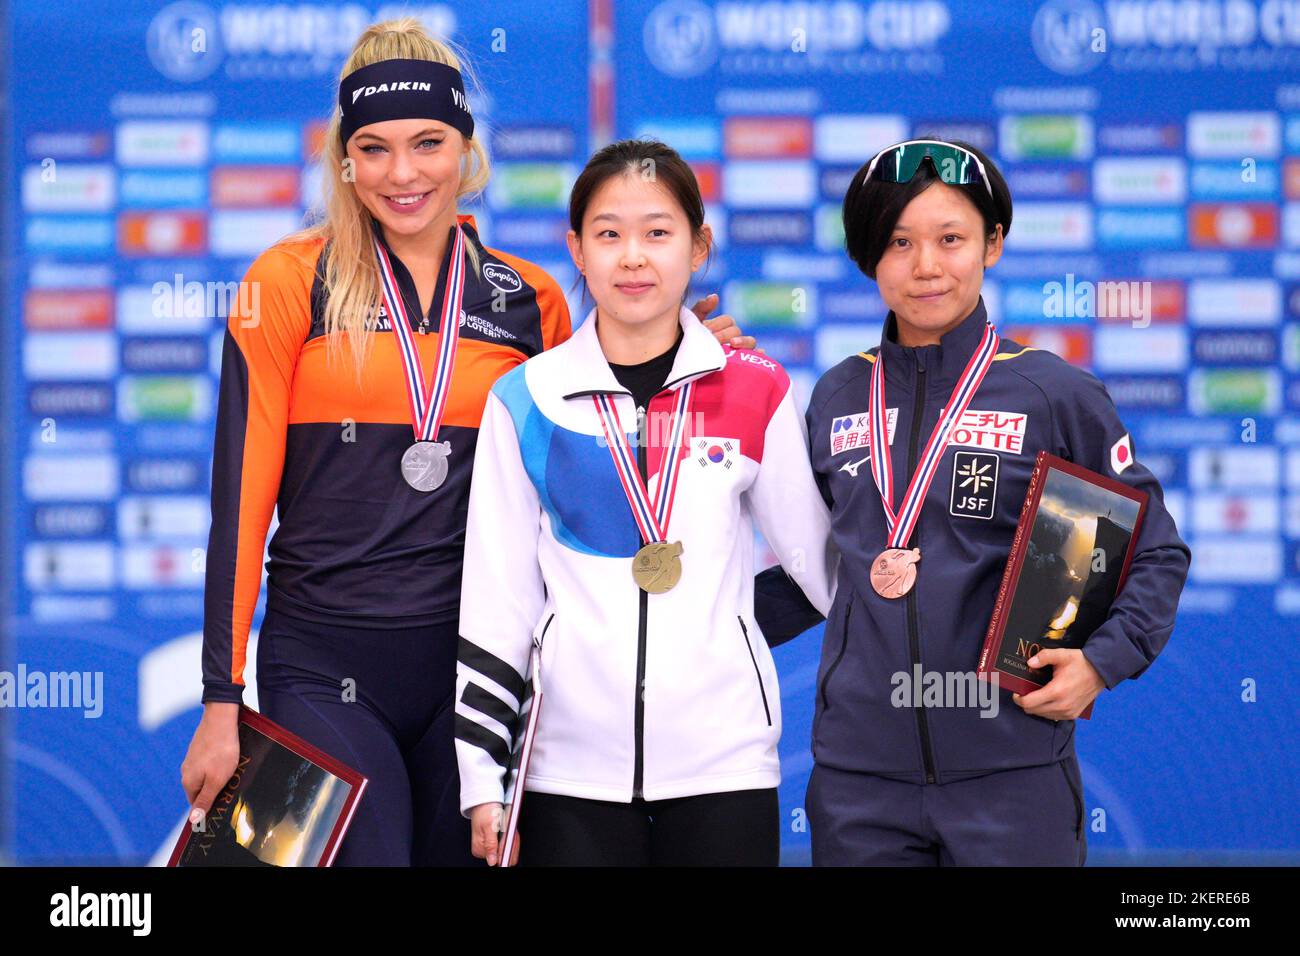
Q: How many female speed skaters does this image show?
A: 3